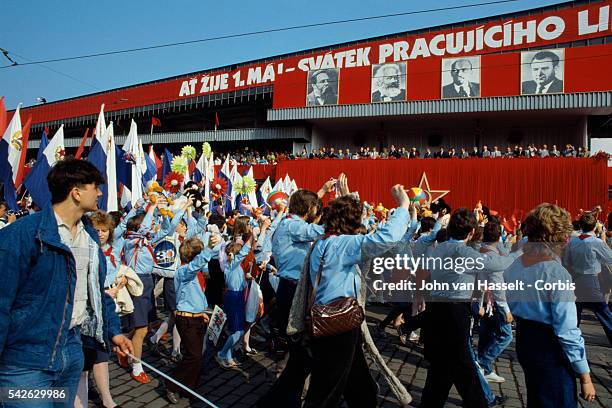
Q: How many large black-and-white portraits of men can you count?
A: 4